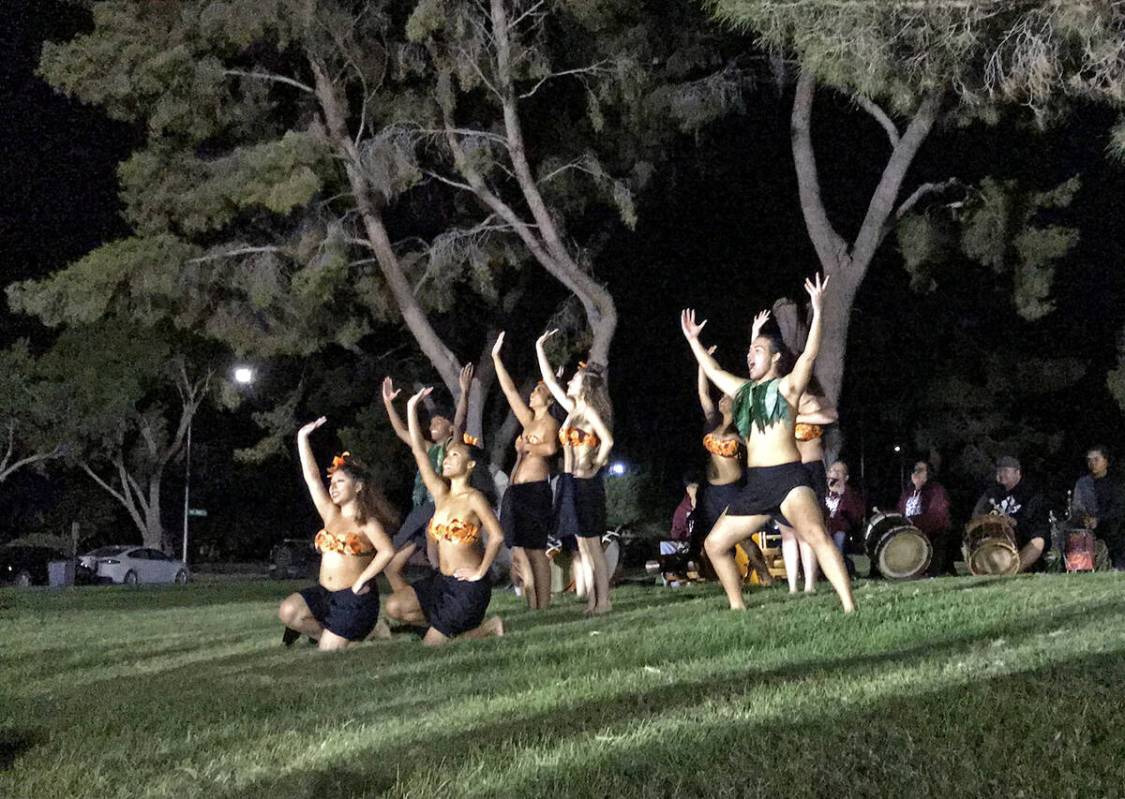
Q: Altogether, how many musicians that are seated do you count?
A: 5